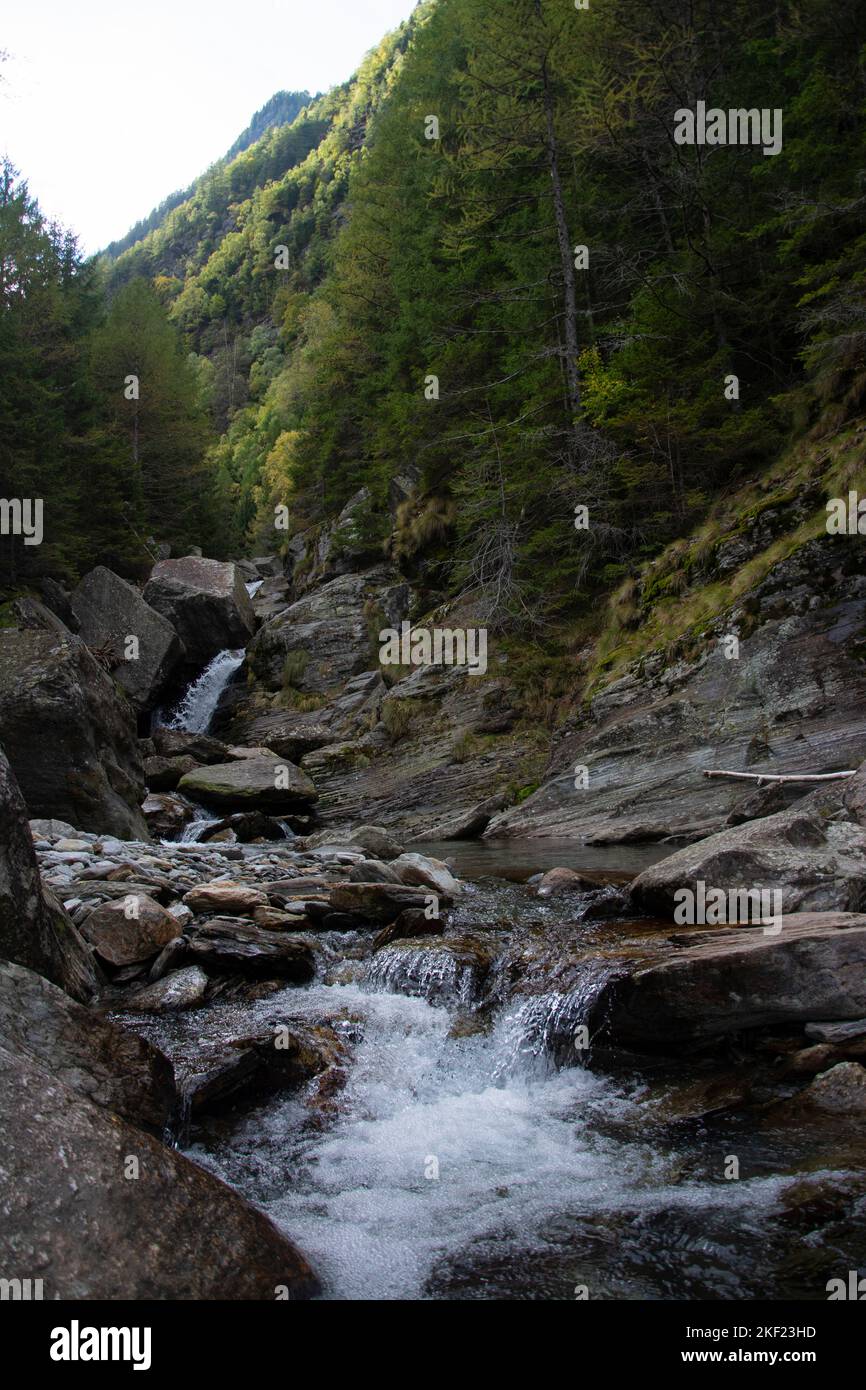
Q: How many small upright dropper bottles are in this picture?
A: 0